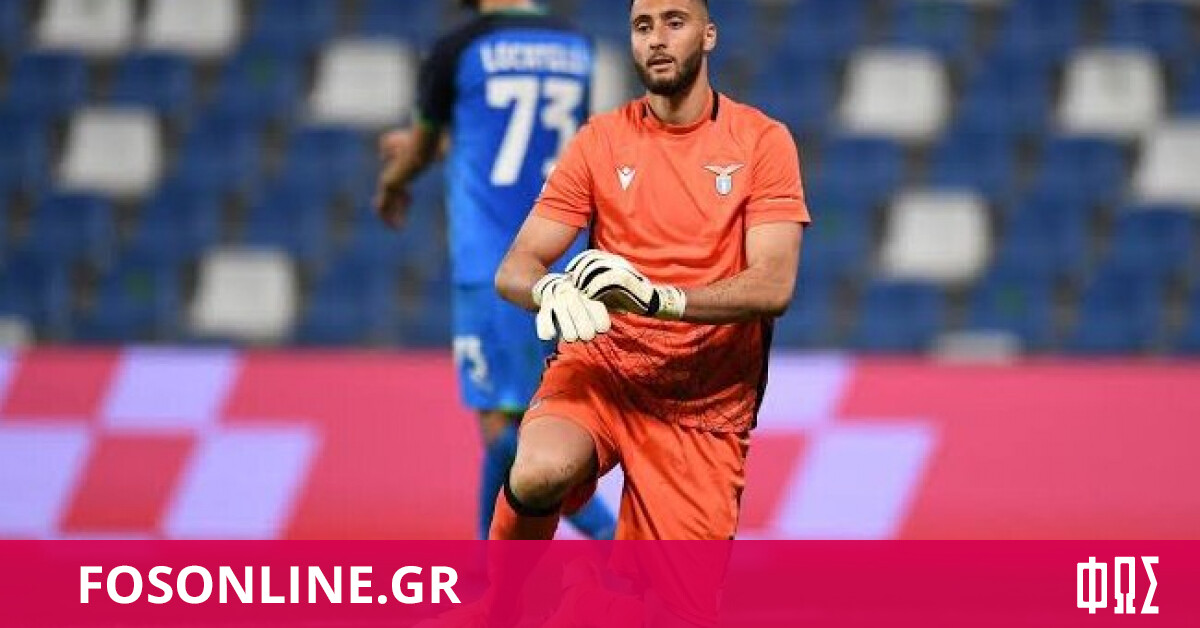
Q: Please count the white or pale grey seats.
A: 12